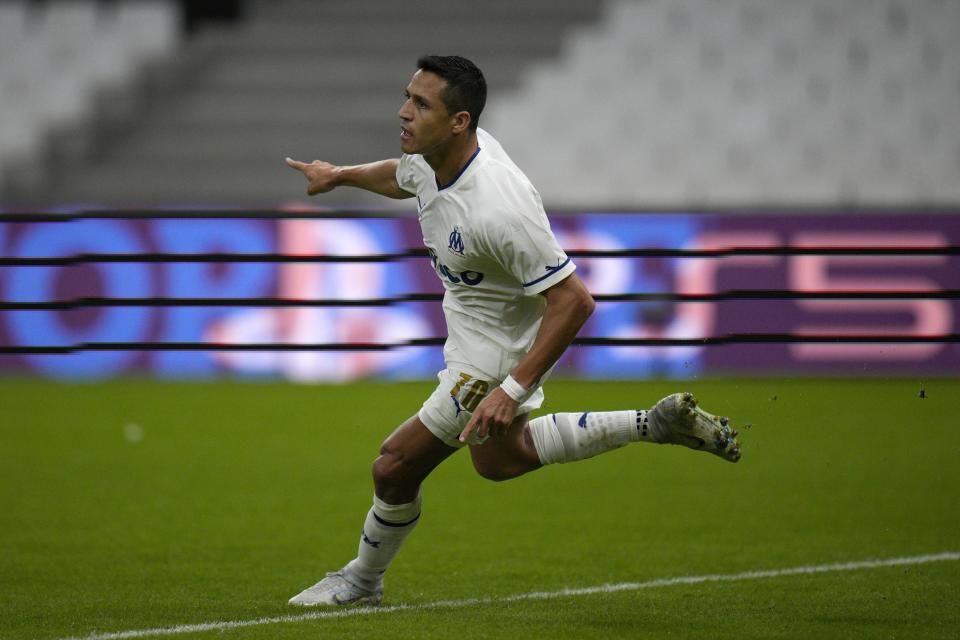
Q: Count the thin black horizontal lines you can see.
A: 4